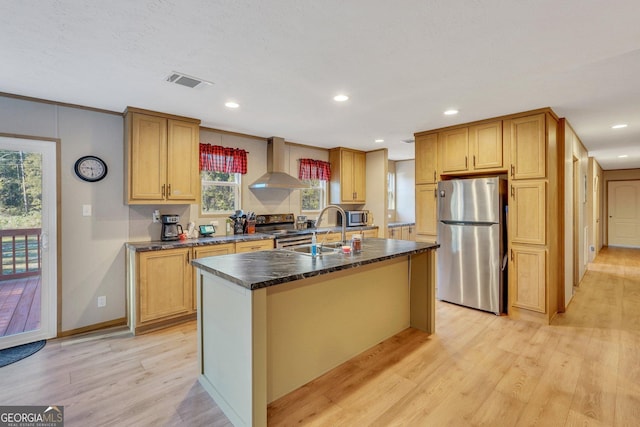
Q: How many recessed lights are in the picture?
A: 6